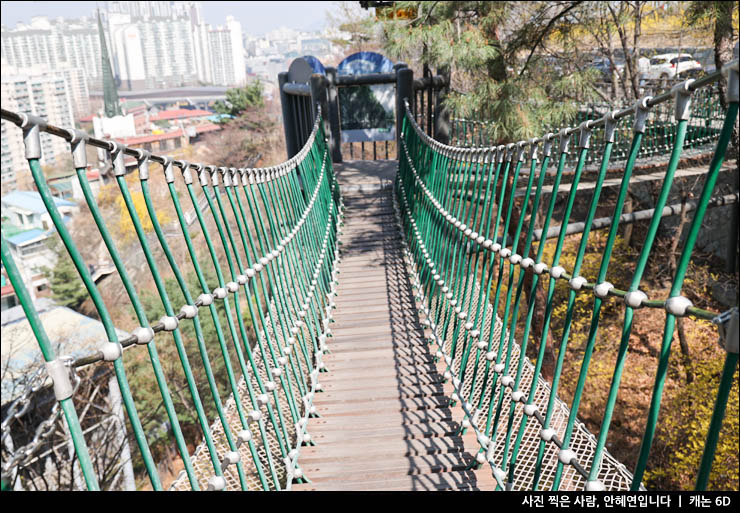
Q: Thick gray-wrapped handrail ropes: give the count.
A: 2